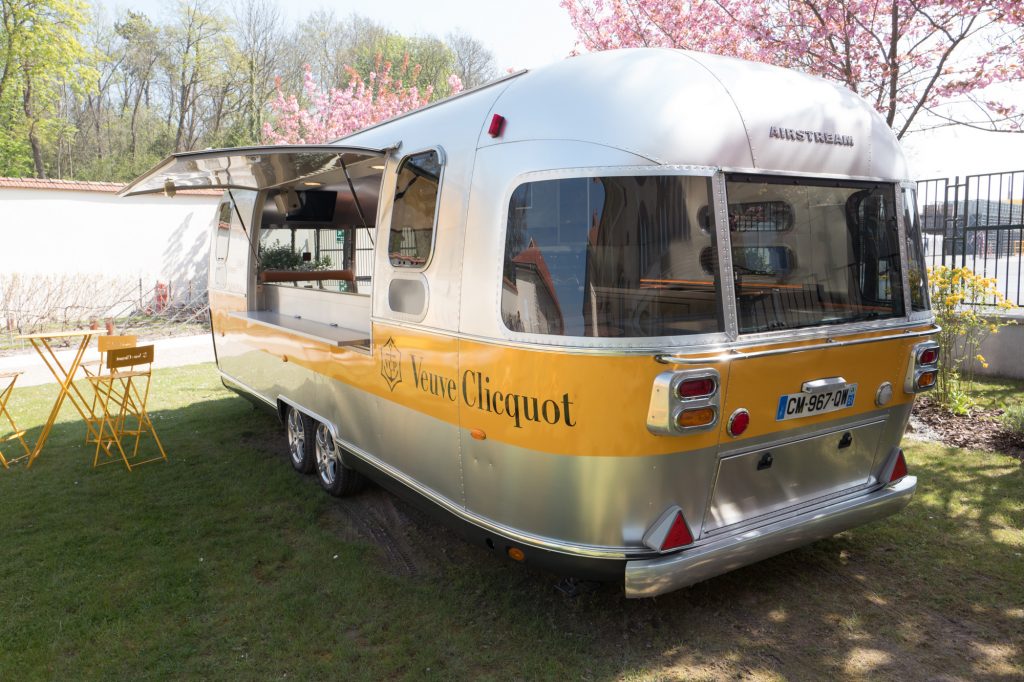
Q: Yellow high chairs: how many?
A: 3